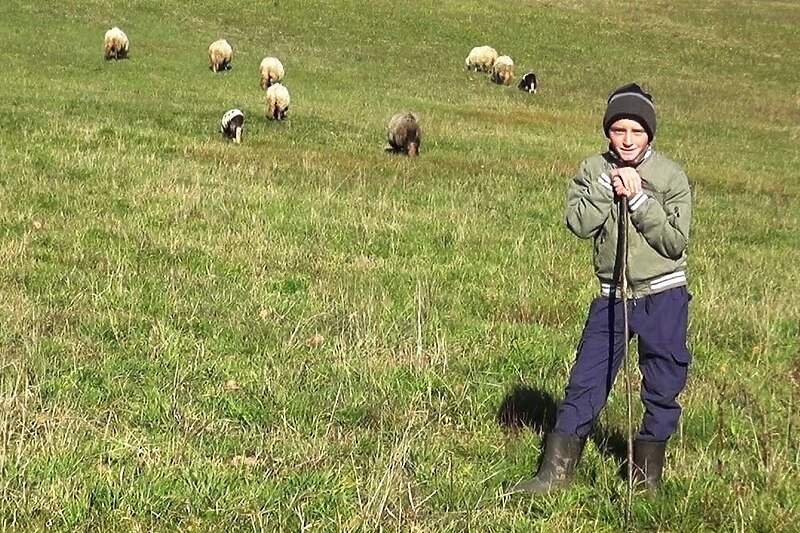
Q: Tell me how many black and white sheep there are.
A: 2